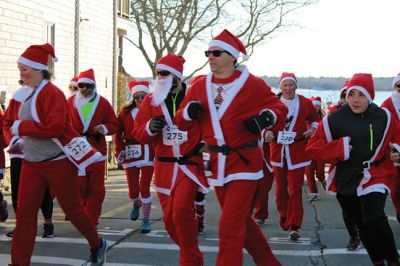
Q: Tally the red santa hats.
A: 11